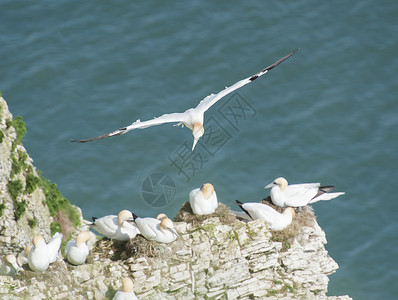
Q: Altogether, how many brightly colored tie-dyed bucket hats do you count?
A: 0